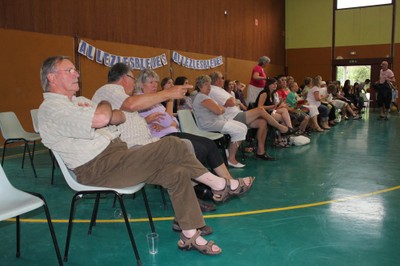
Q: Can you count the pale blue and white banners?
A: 2